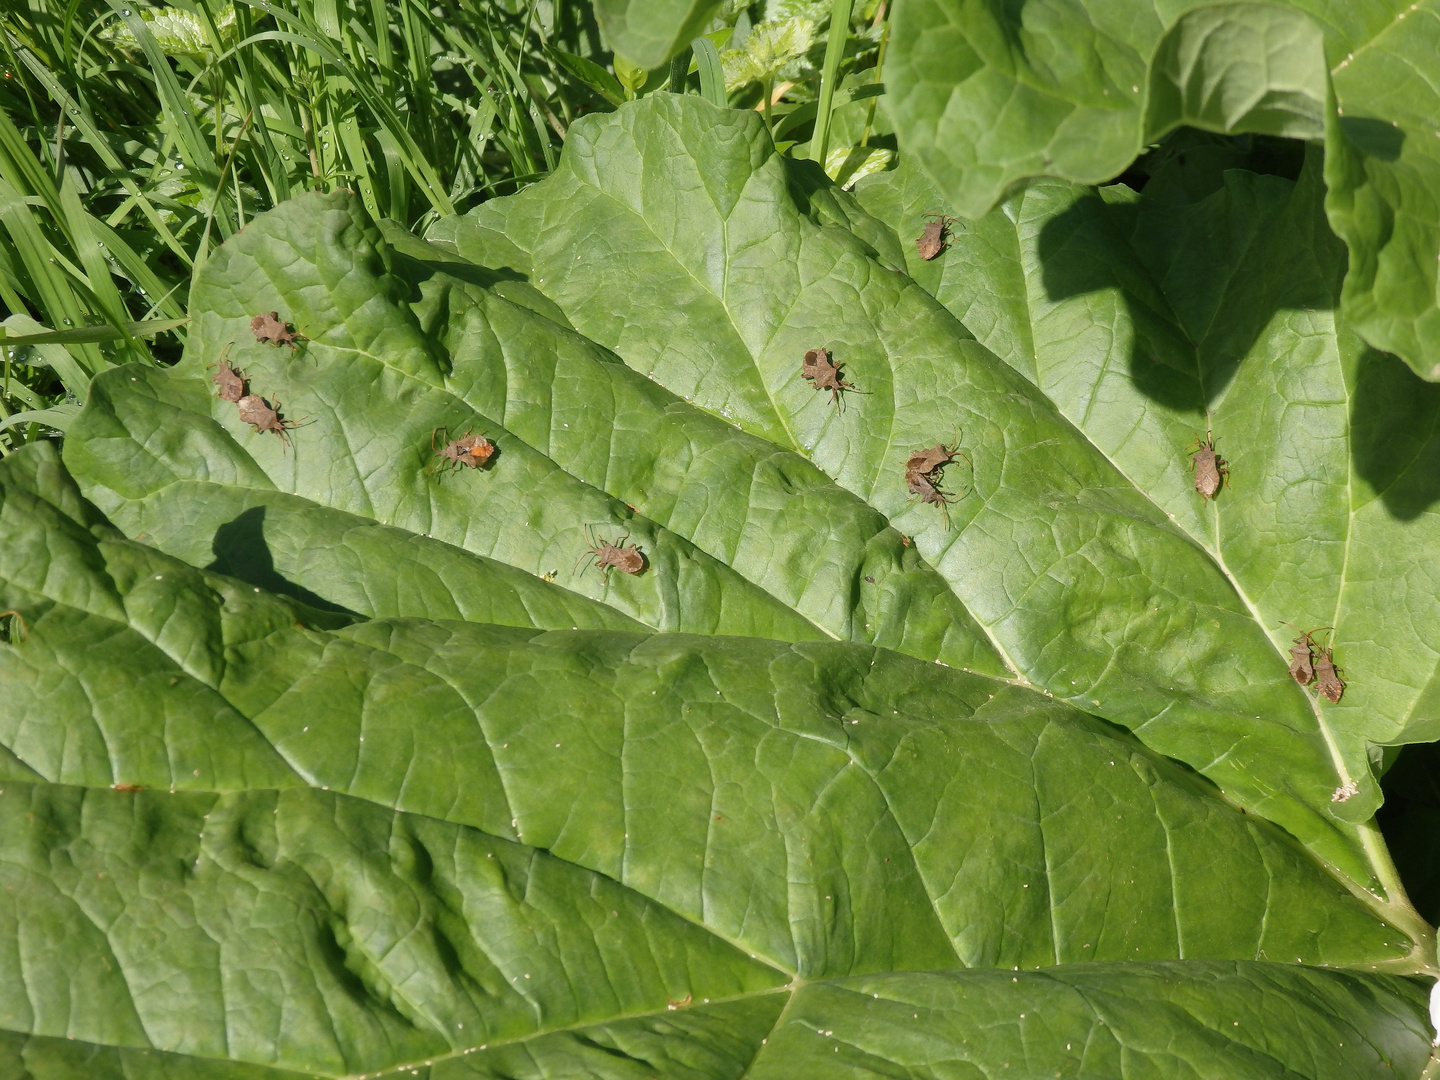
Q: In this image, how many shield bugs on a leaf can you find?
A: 12